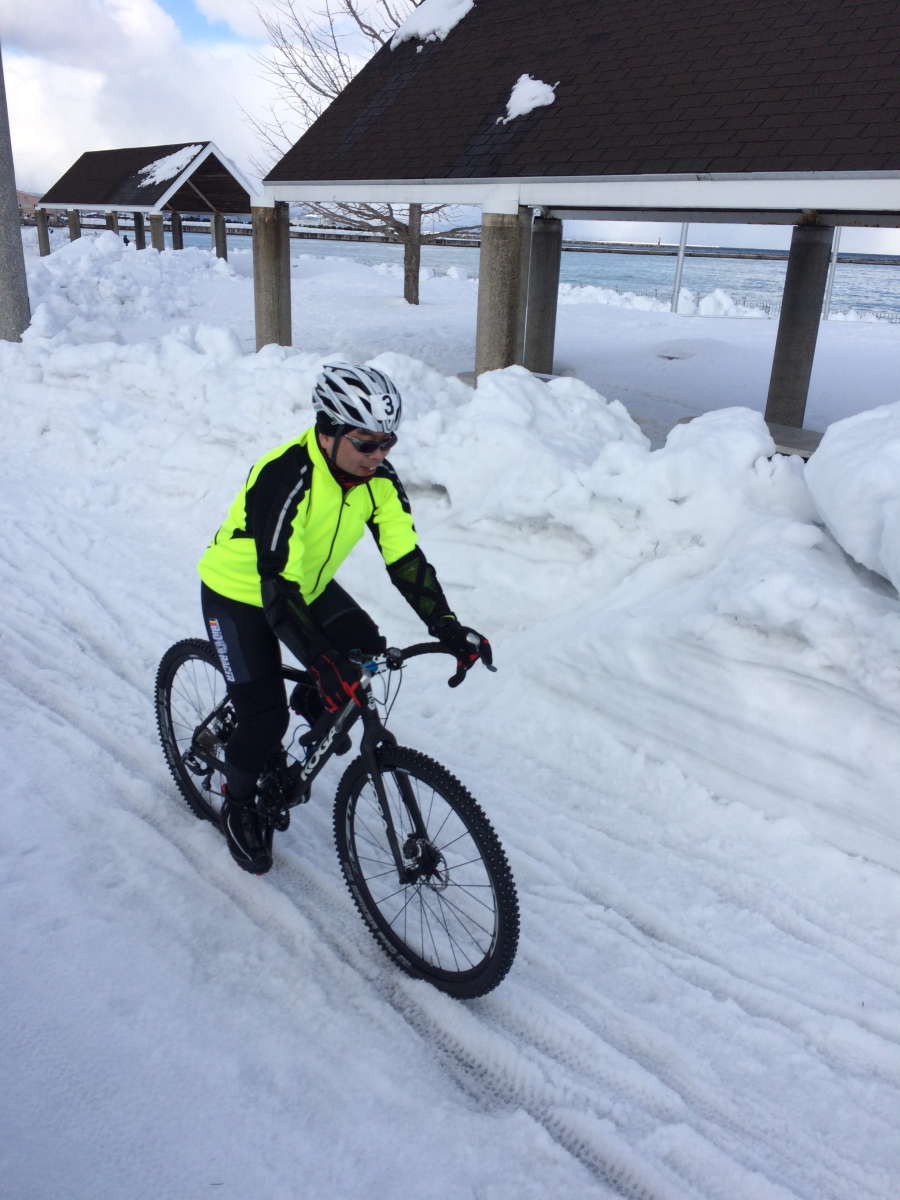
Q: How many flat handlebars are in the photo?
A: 0